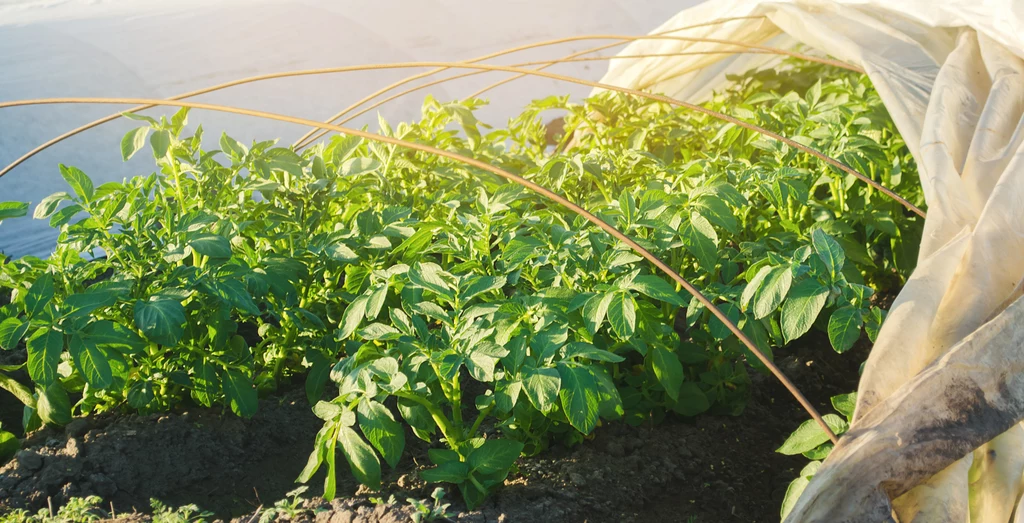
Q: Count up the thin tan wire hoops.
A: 5